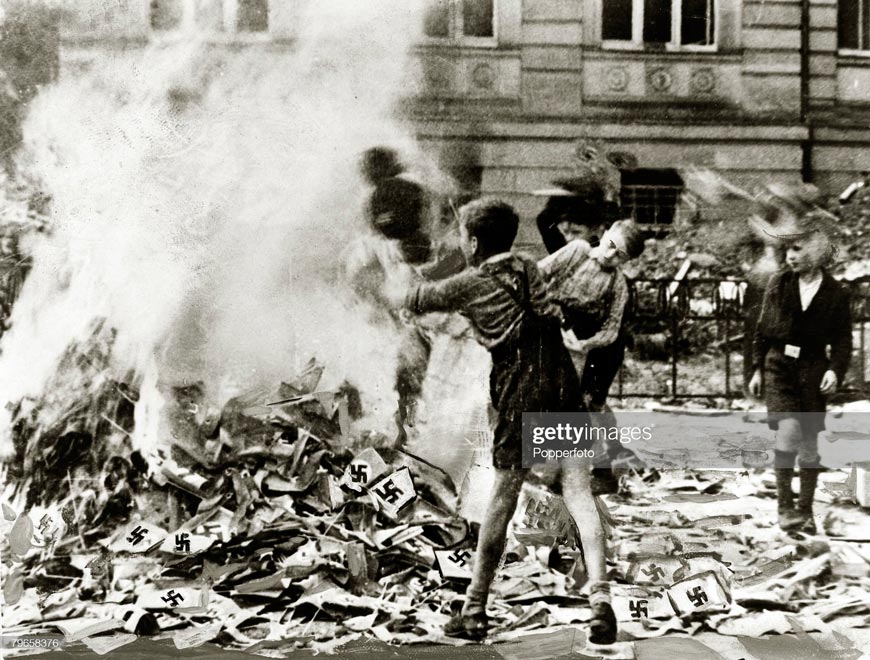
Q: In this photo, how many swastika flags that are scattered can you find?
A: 10